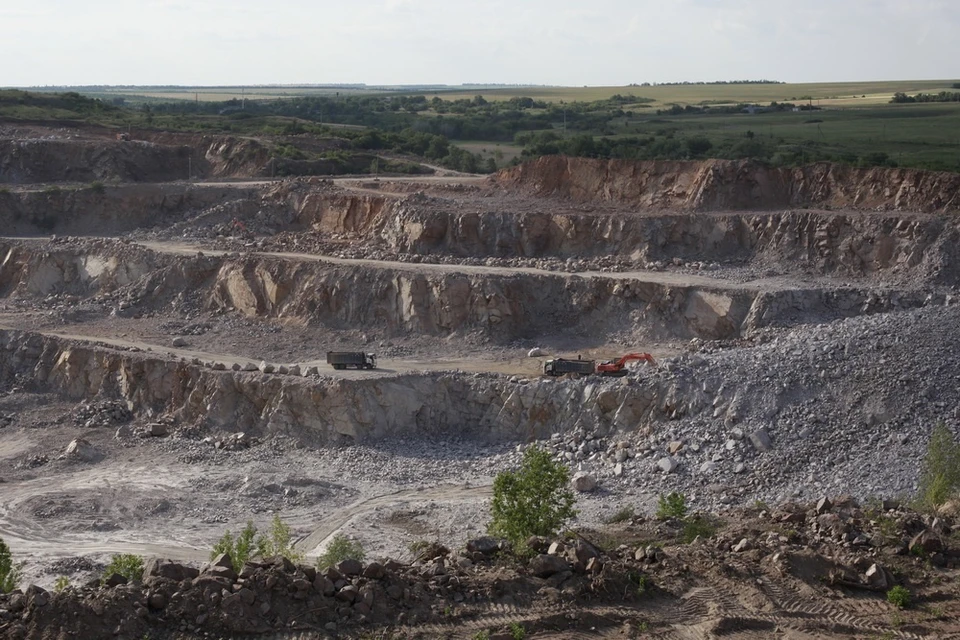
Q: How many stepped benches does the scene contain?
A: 4